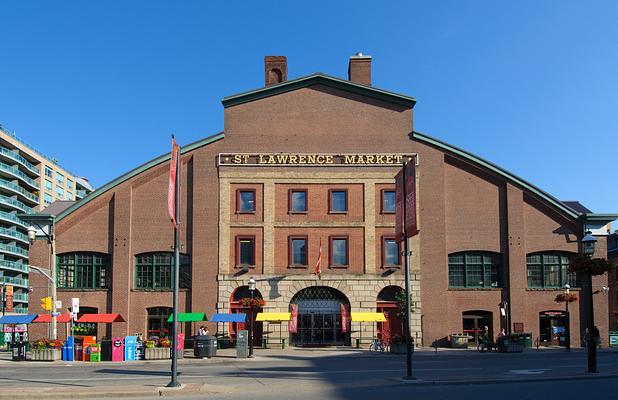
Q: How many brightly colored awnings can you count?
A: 7